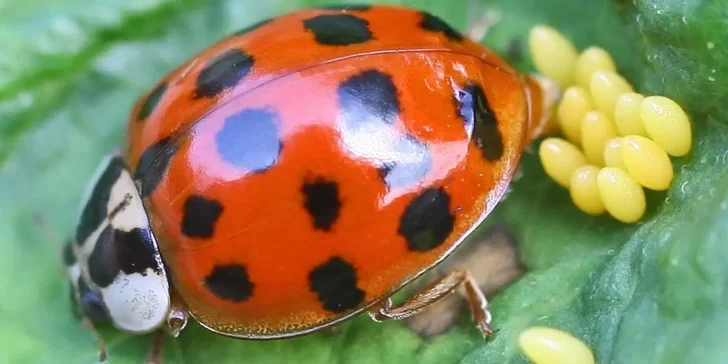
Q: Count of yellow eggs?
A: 13